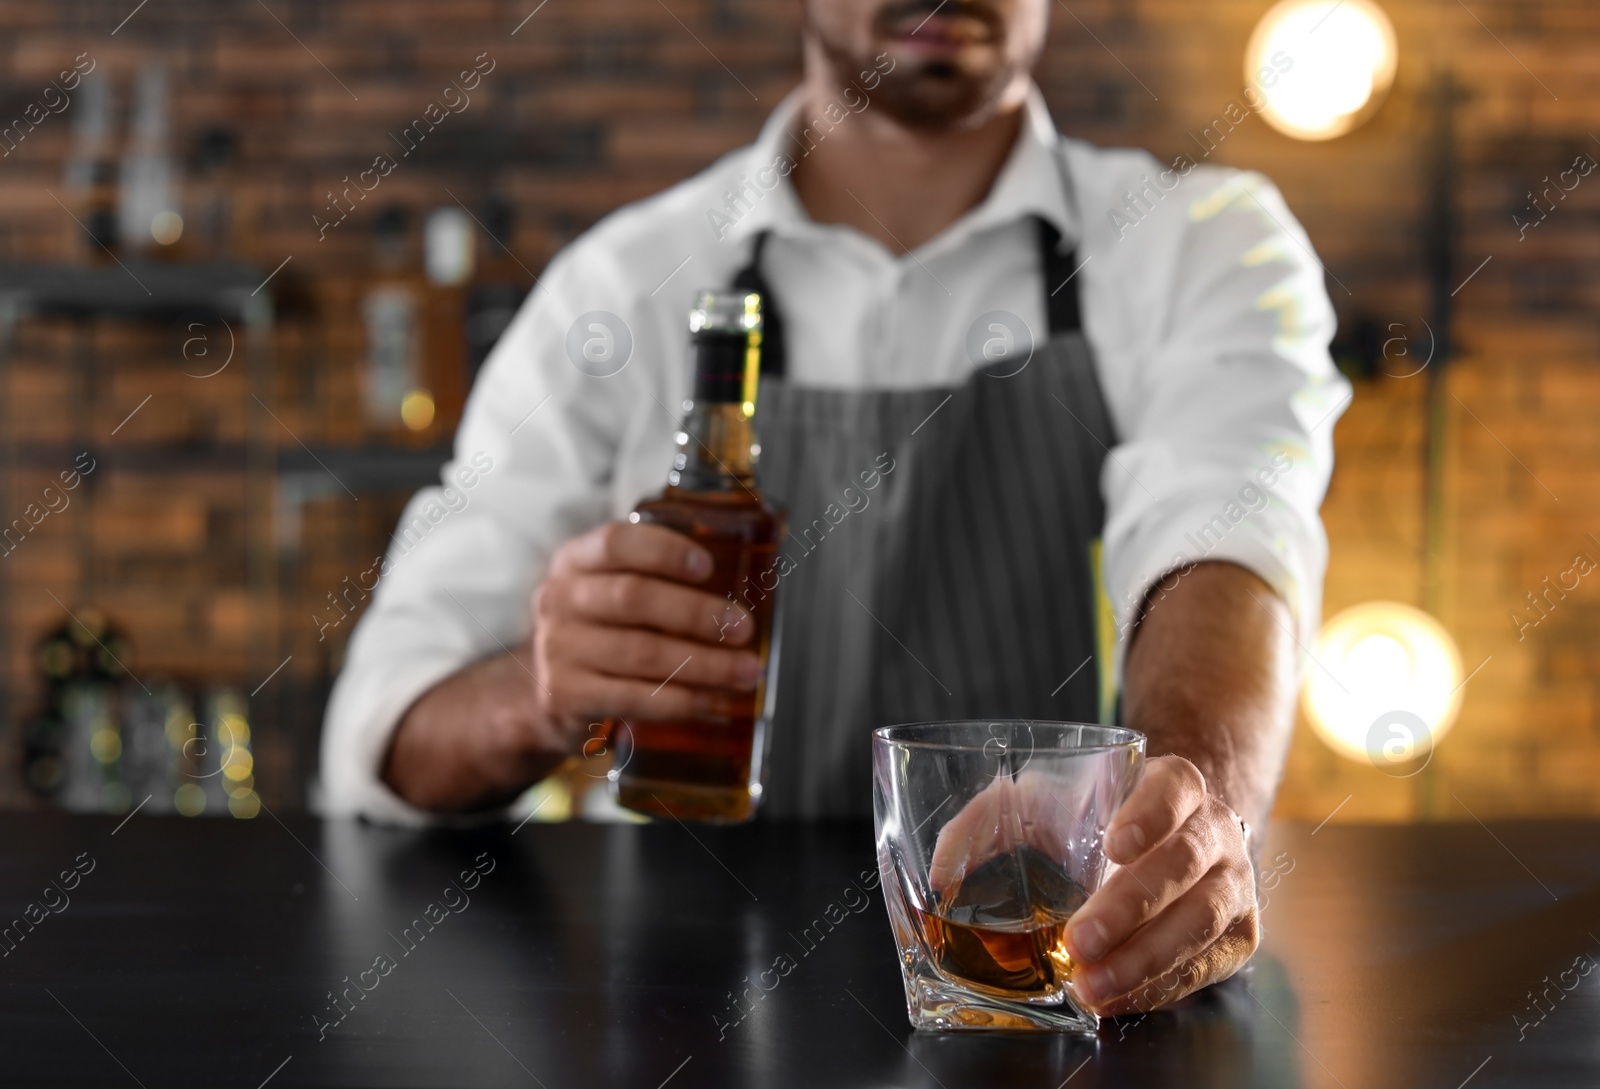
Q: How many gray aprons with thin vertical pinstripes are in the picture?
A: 1